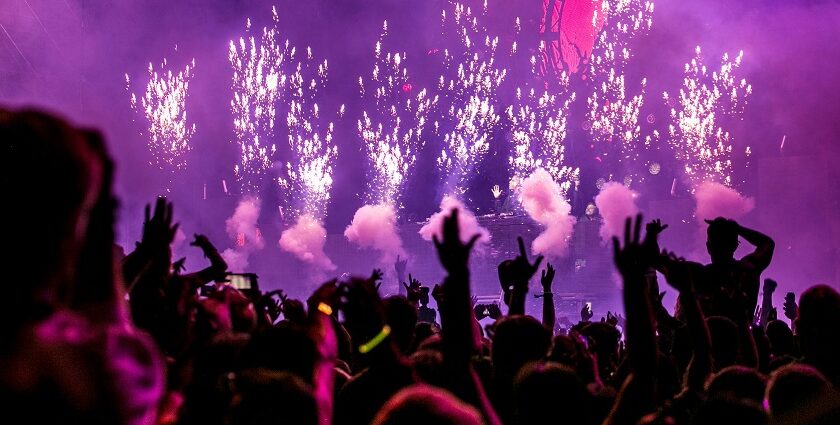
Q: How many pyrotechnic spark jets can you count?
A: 8